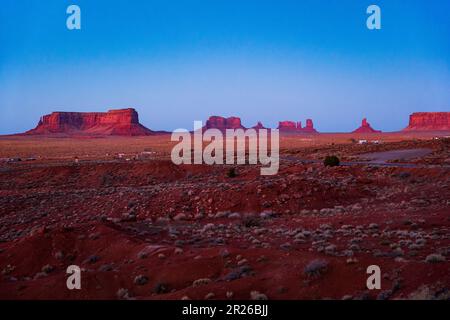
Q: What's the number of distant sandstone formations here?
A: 6